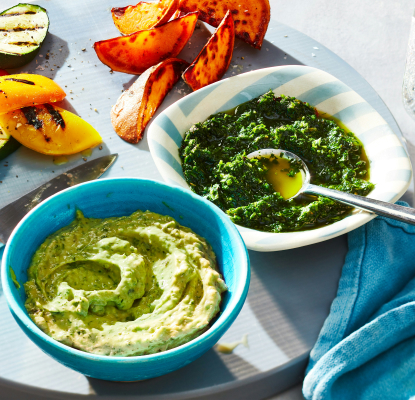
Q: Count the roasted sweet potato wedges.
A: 5